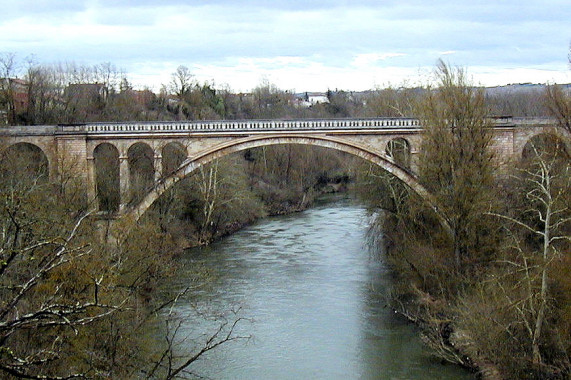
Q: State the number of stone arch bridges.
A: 1